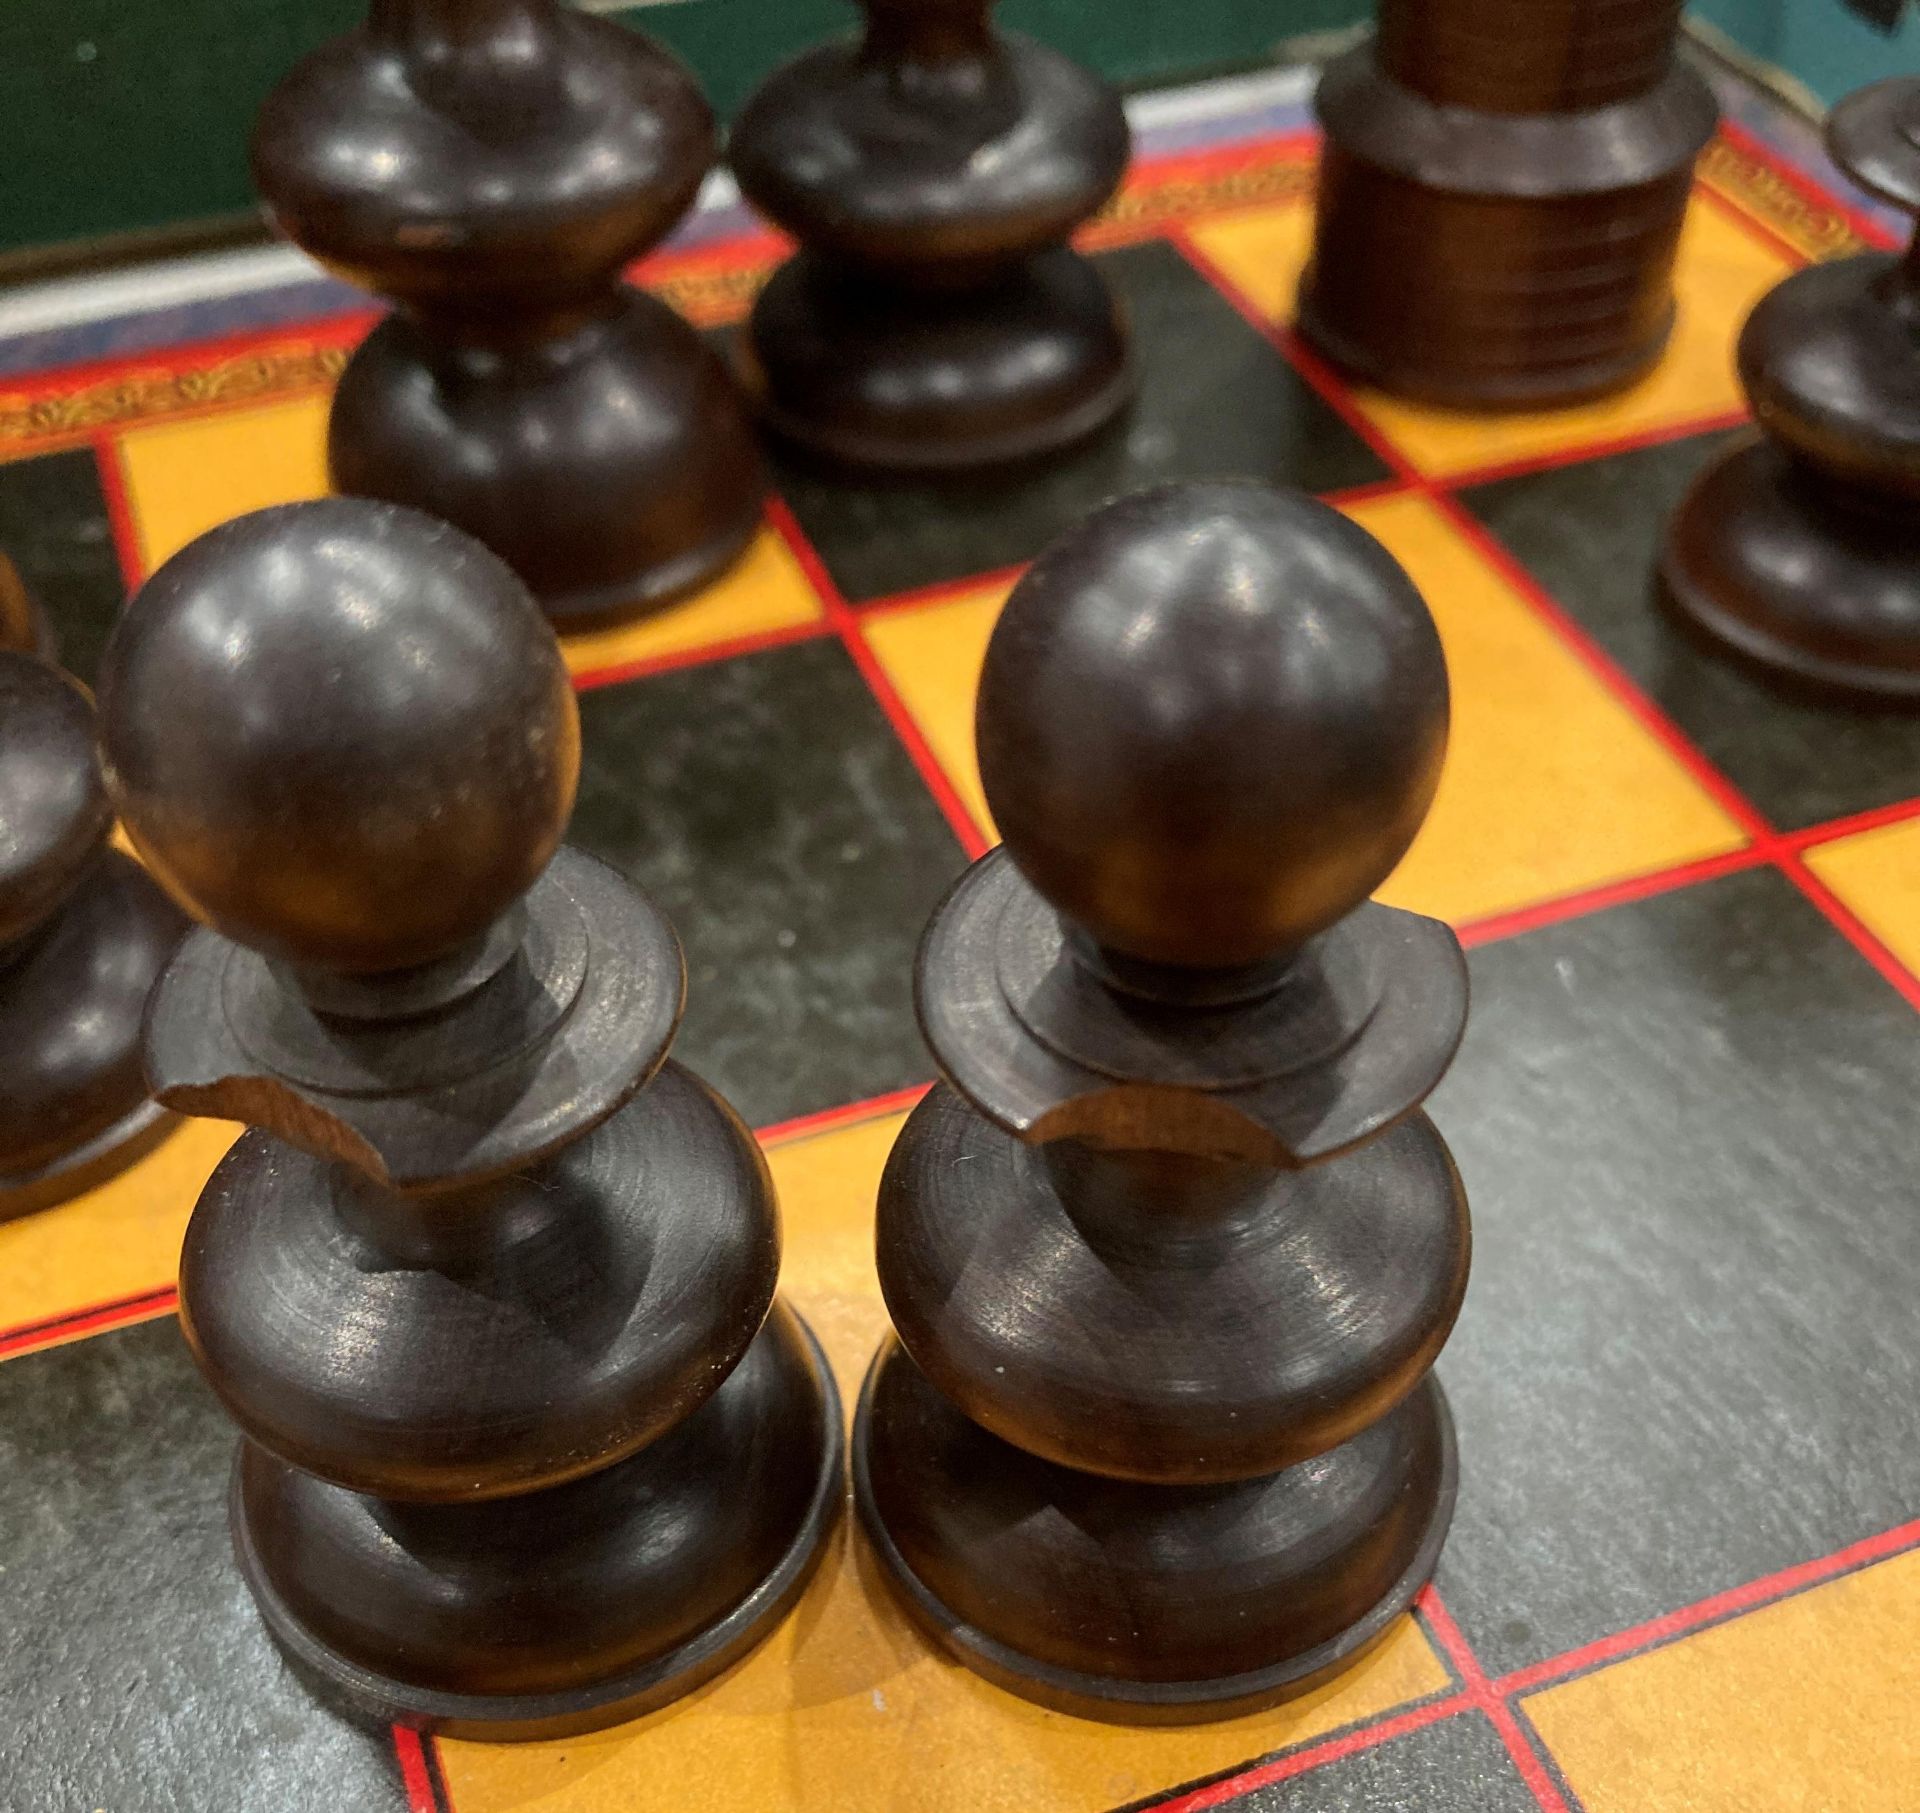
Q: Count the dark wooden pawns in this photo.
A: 2